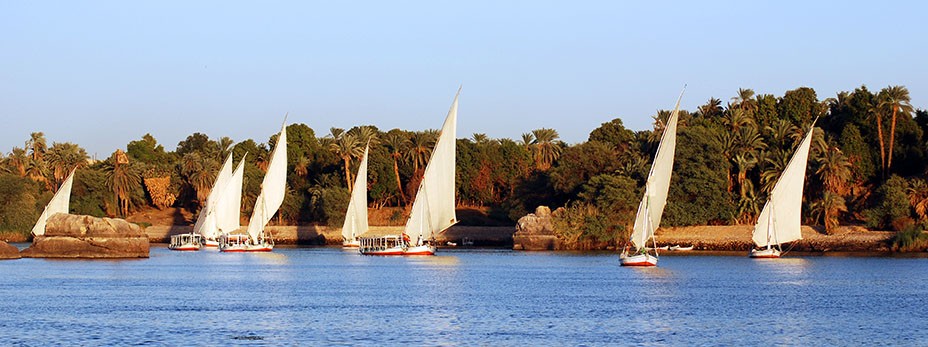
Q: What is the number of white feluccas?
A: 8